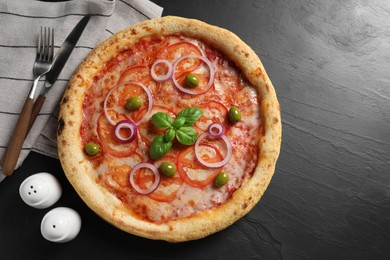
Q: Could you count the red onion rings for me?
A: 7